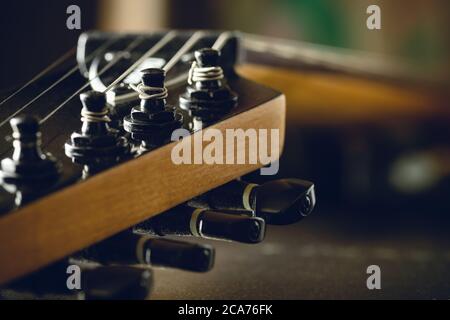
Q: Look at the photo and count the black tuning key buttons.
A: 4